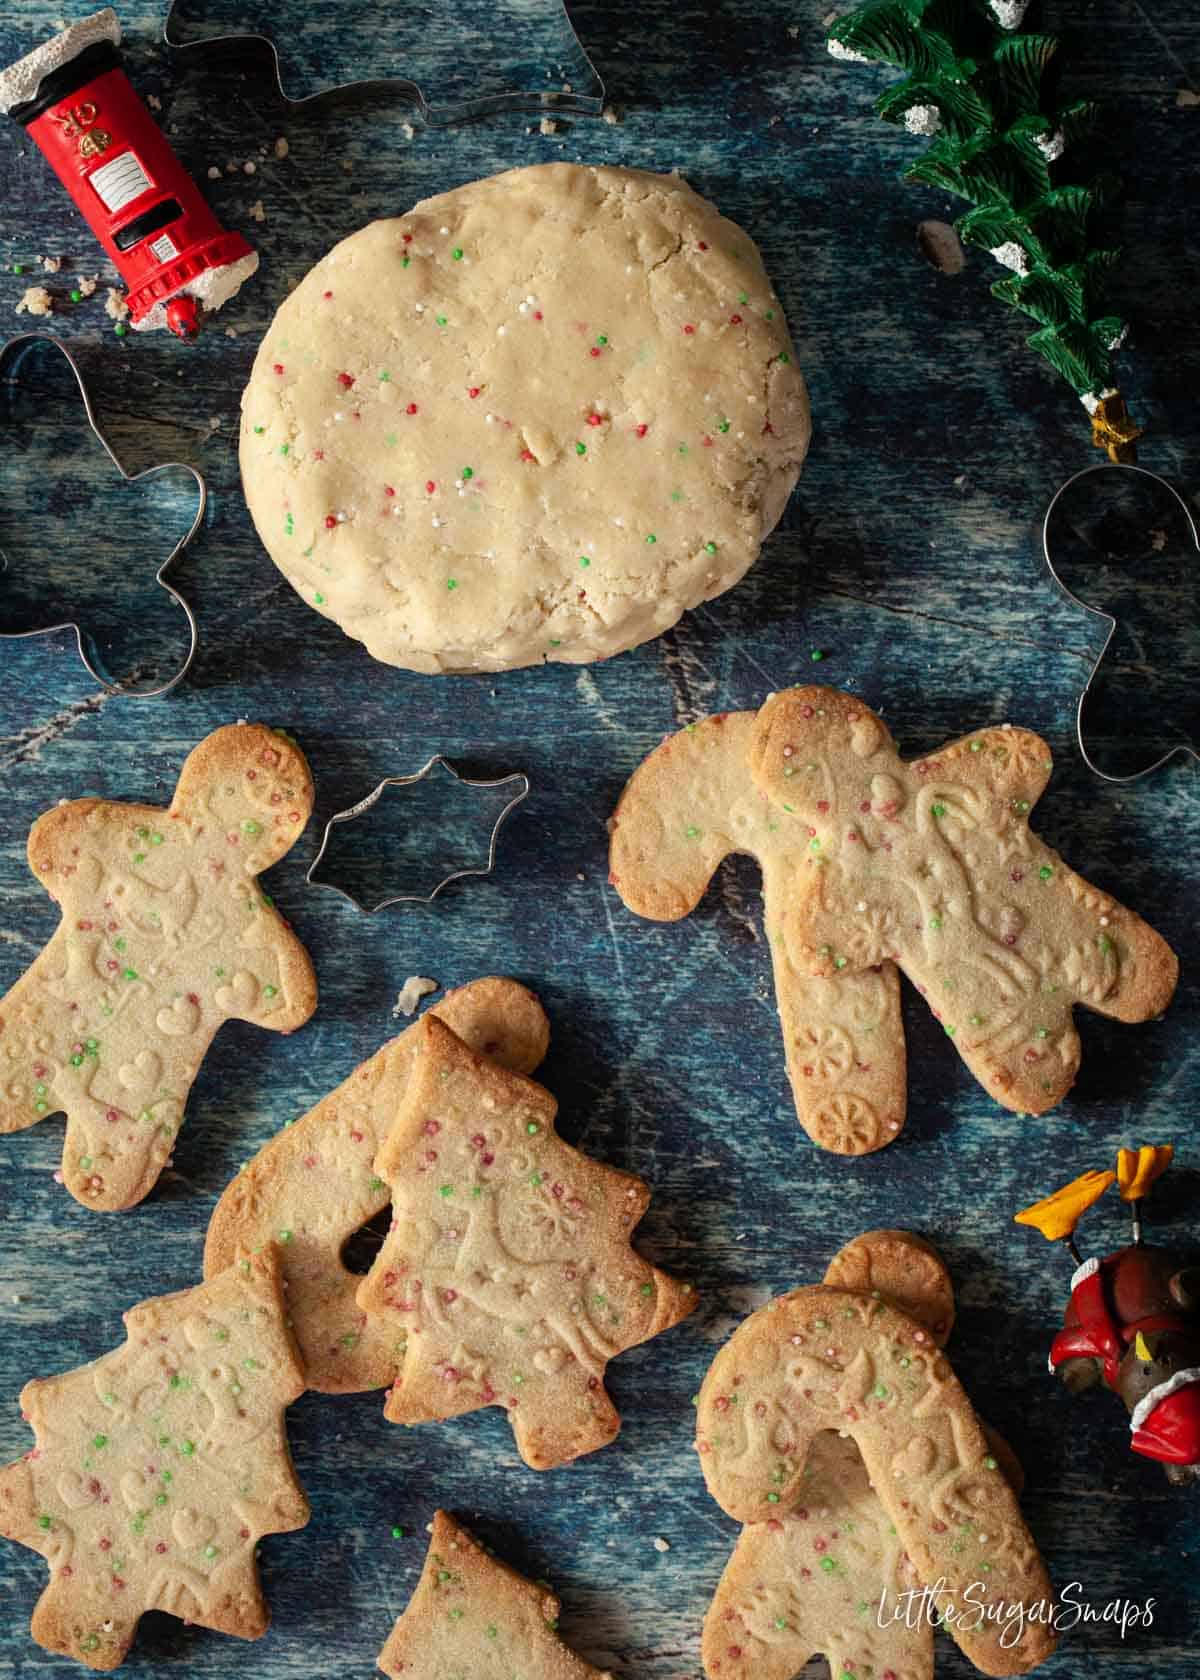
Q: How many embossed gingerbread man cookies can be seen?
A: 3